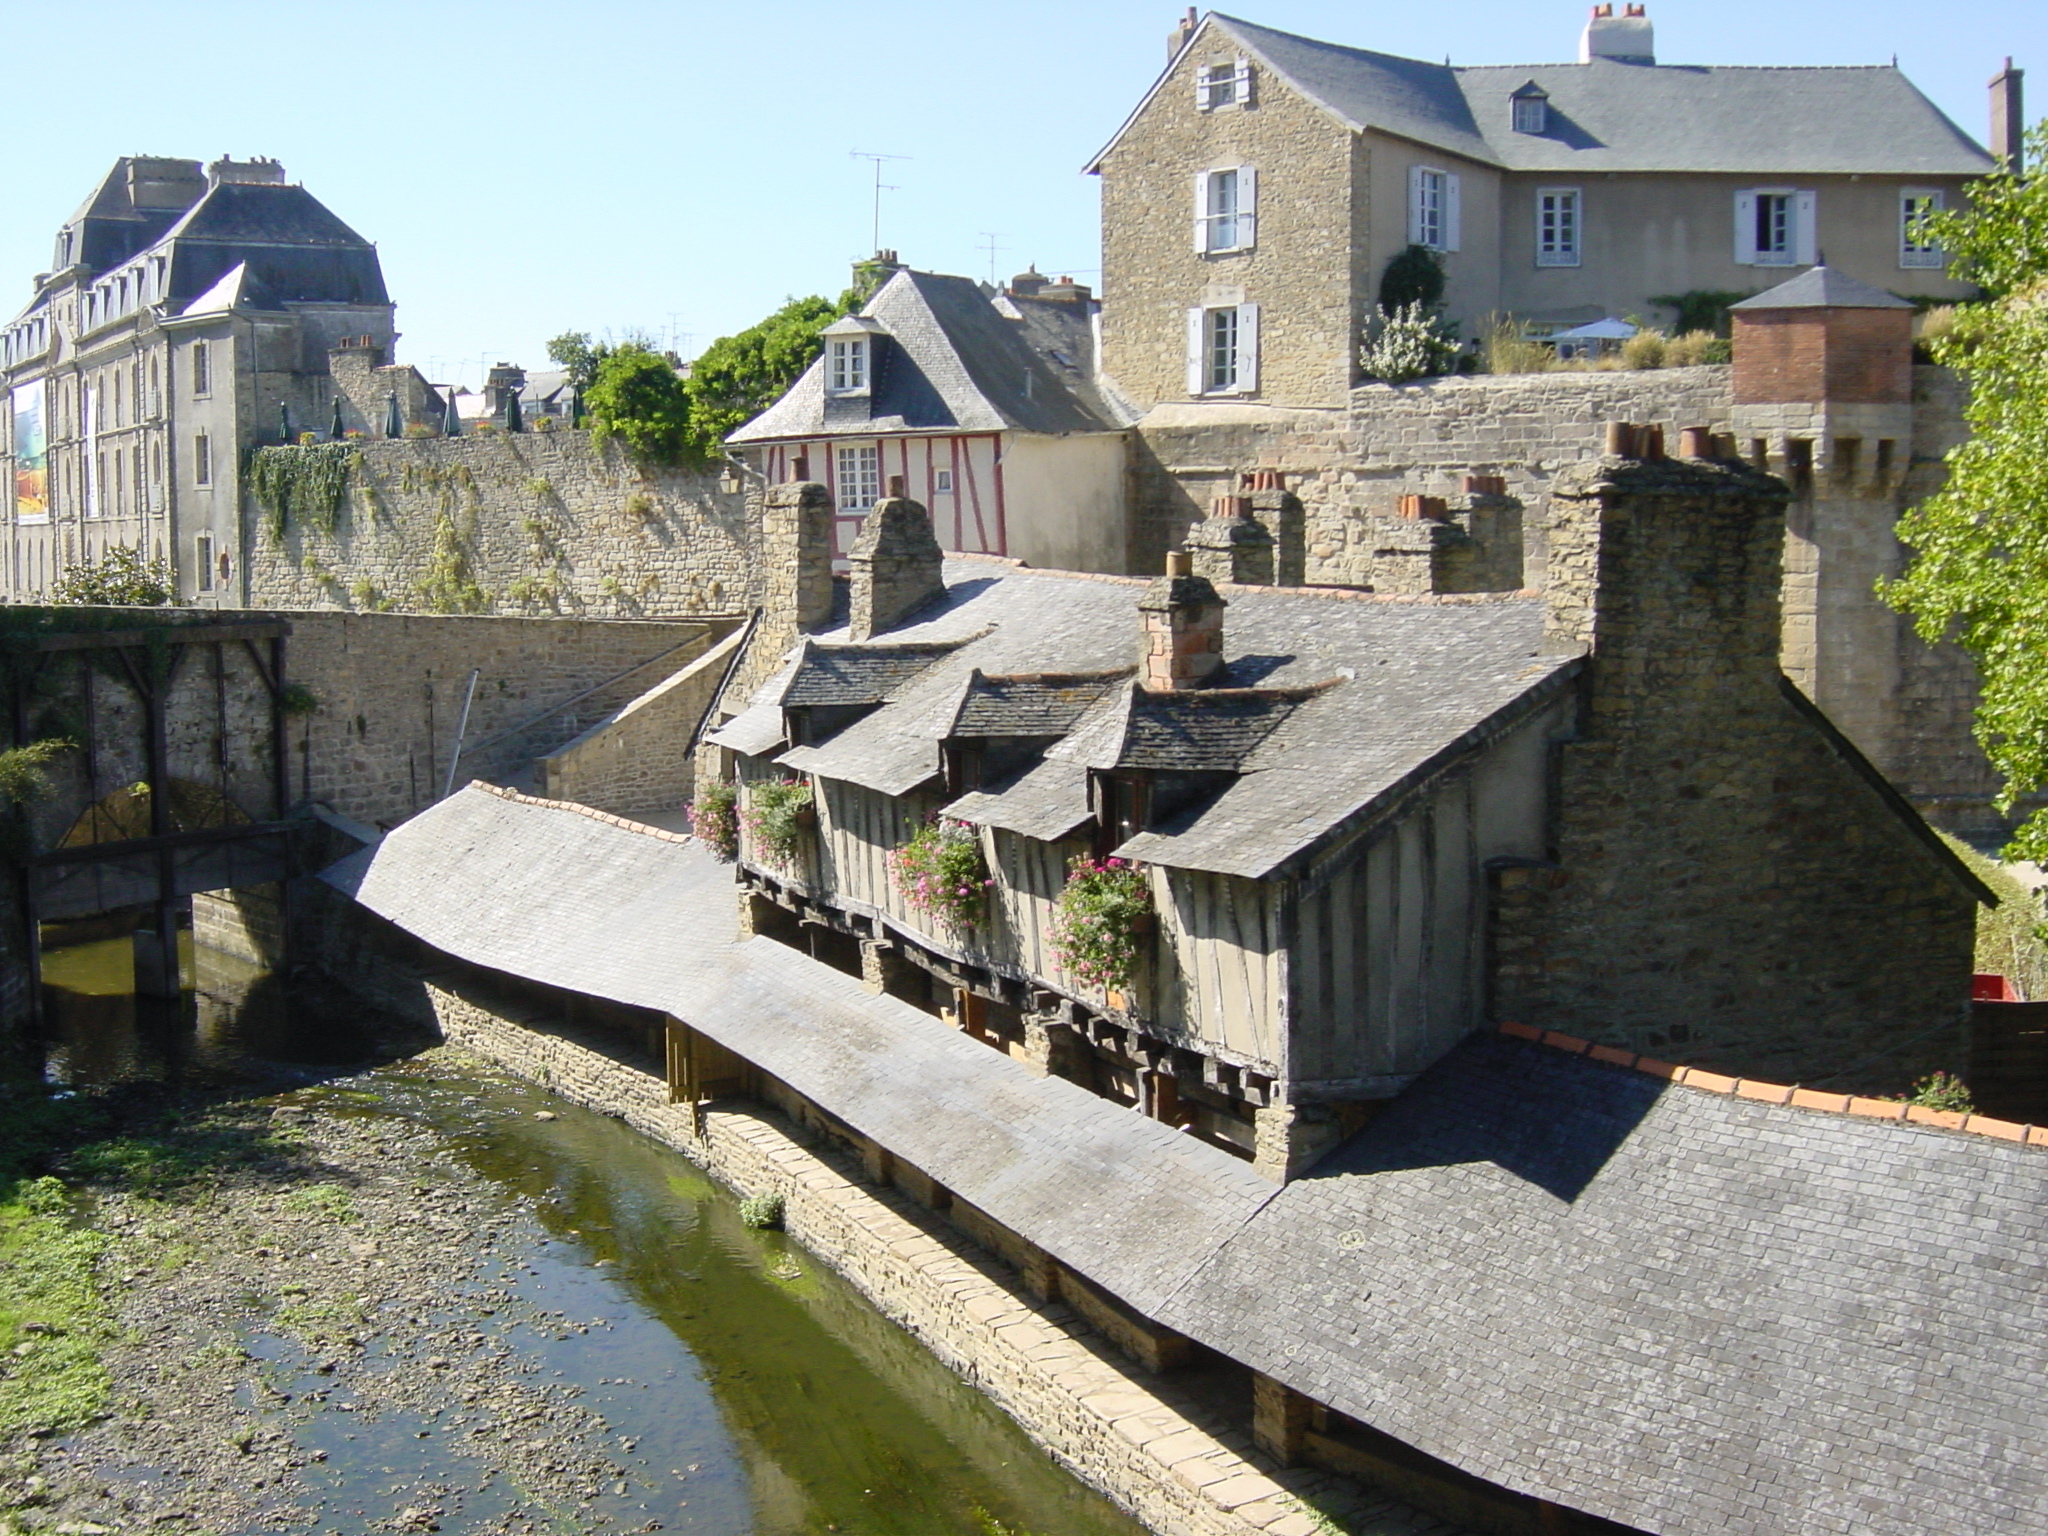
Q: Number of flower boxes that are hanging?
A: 4